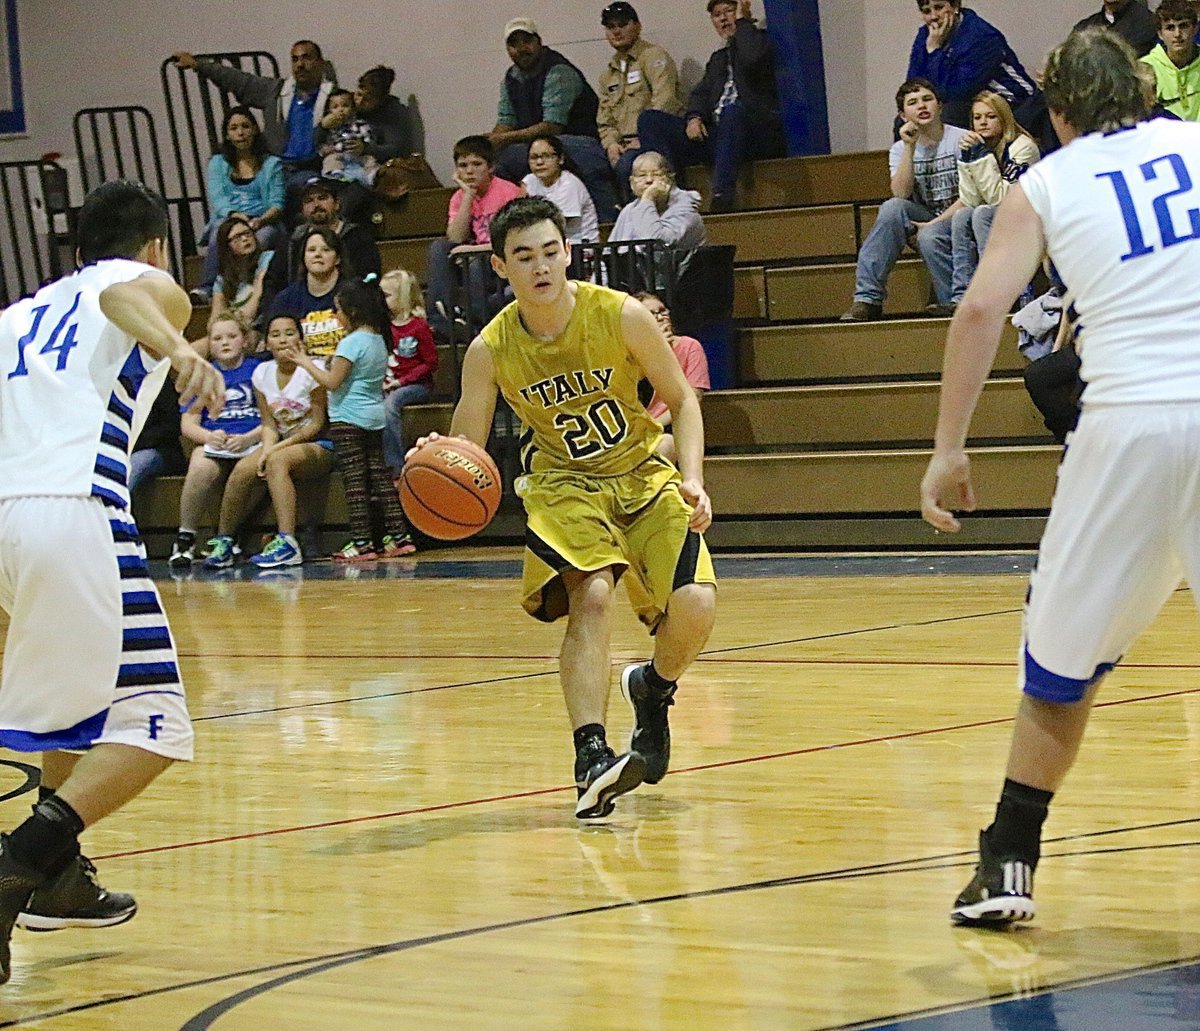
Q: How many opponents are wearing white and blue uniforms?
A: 2